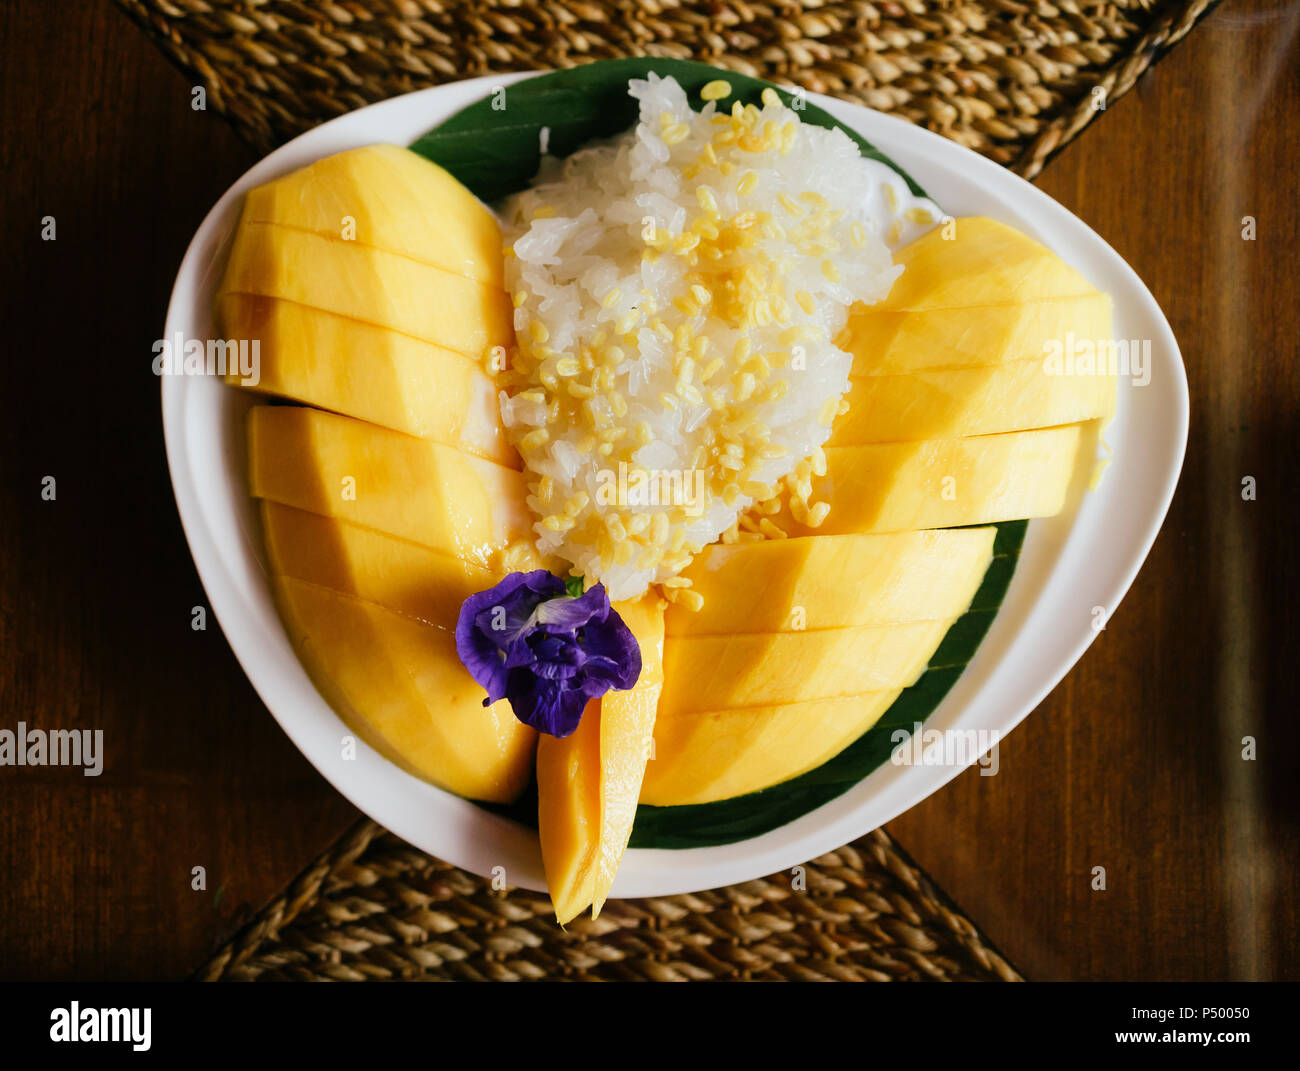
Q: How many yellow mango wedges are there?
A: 15